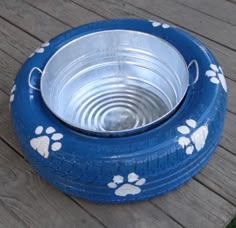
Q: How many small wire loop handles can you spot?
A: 2